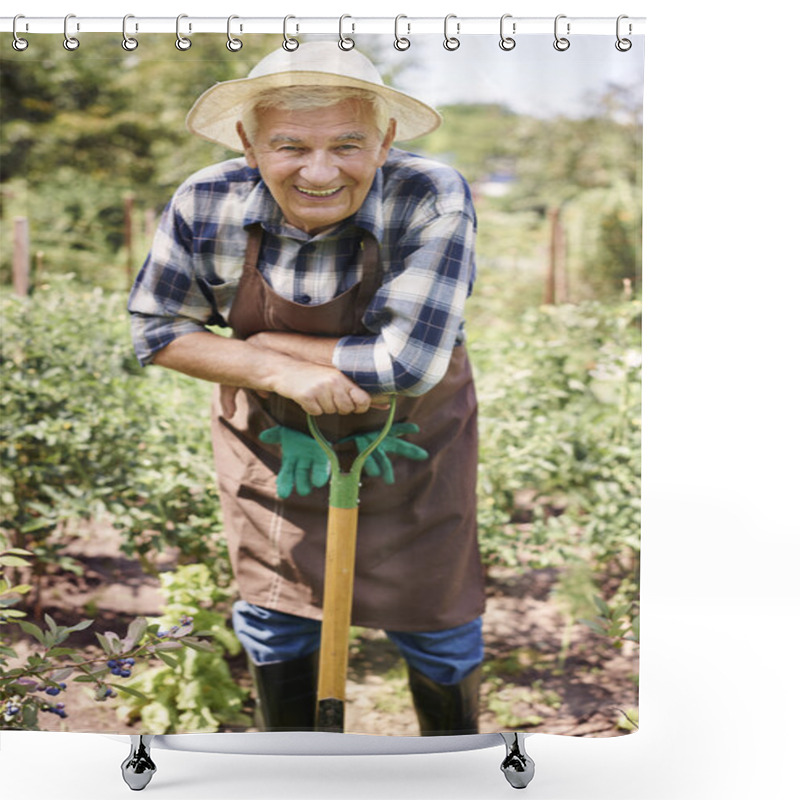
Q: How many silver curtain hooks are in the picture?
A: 12